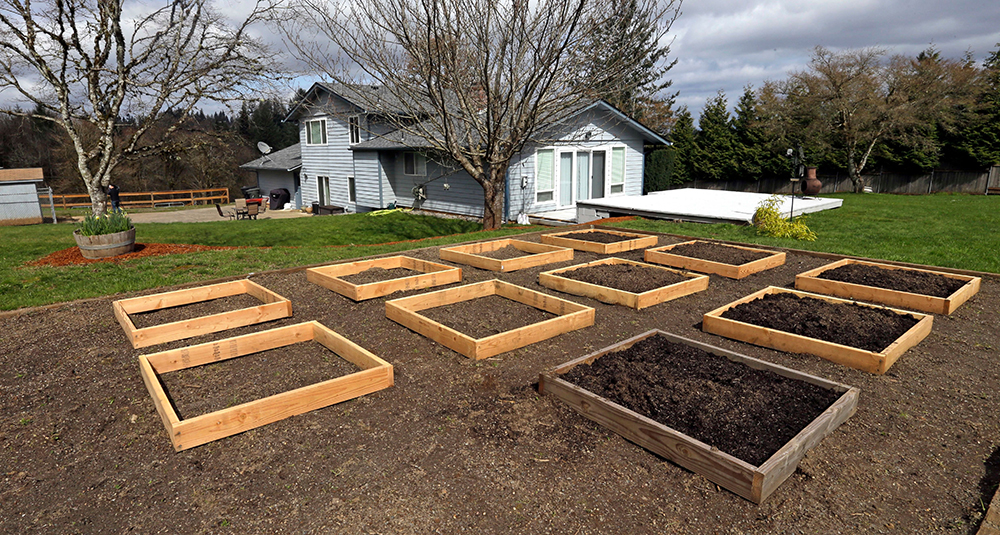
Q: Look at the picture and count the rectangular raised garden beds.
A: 11